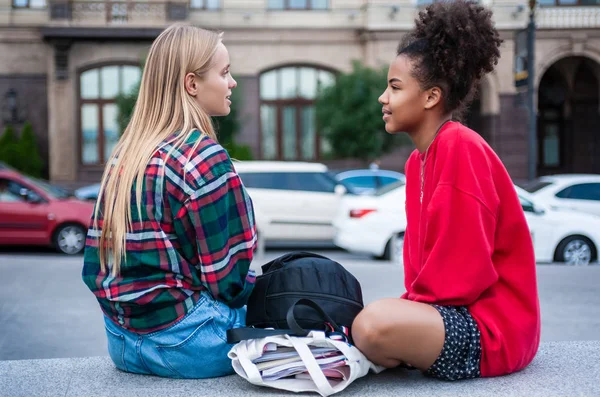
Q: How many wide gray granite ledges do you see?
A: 1